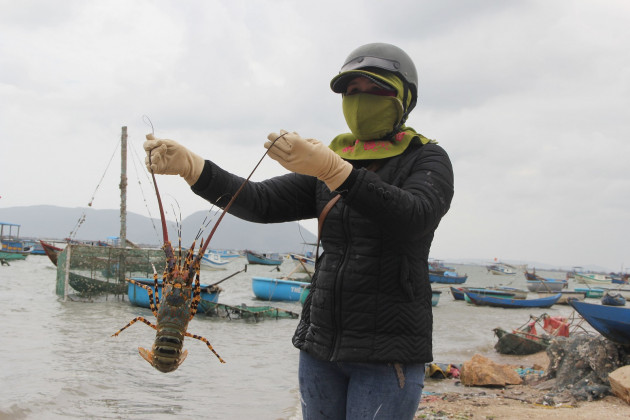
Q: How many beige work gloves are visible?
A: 2